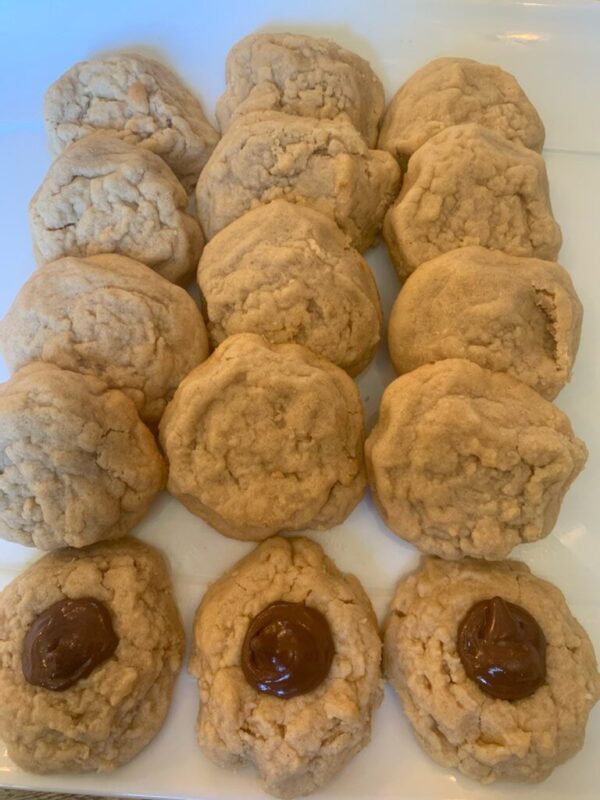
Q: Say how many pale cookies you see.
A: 12